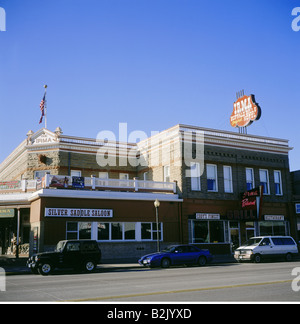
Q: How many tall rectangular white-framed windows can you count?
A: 6